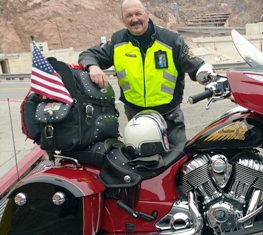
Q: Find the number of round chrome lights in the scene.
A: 2